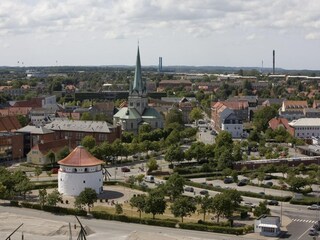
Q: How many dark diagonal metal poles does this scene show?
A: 2